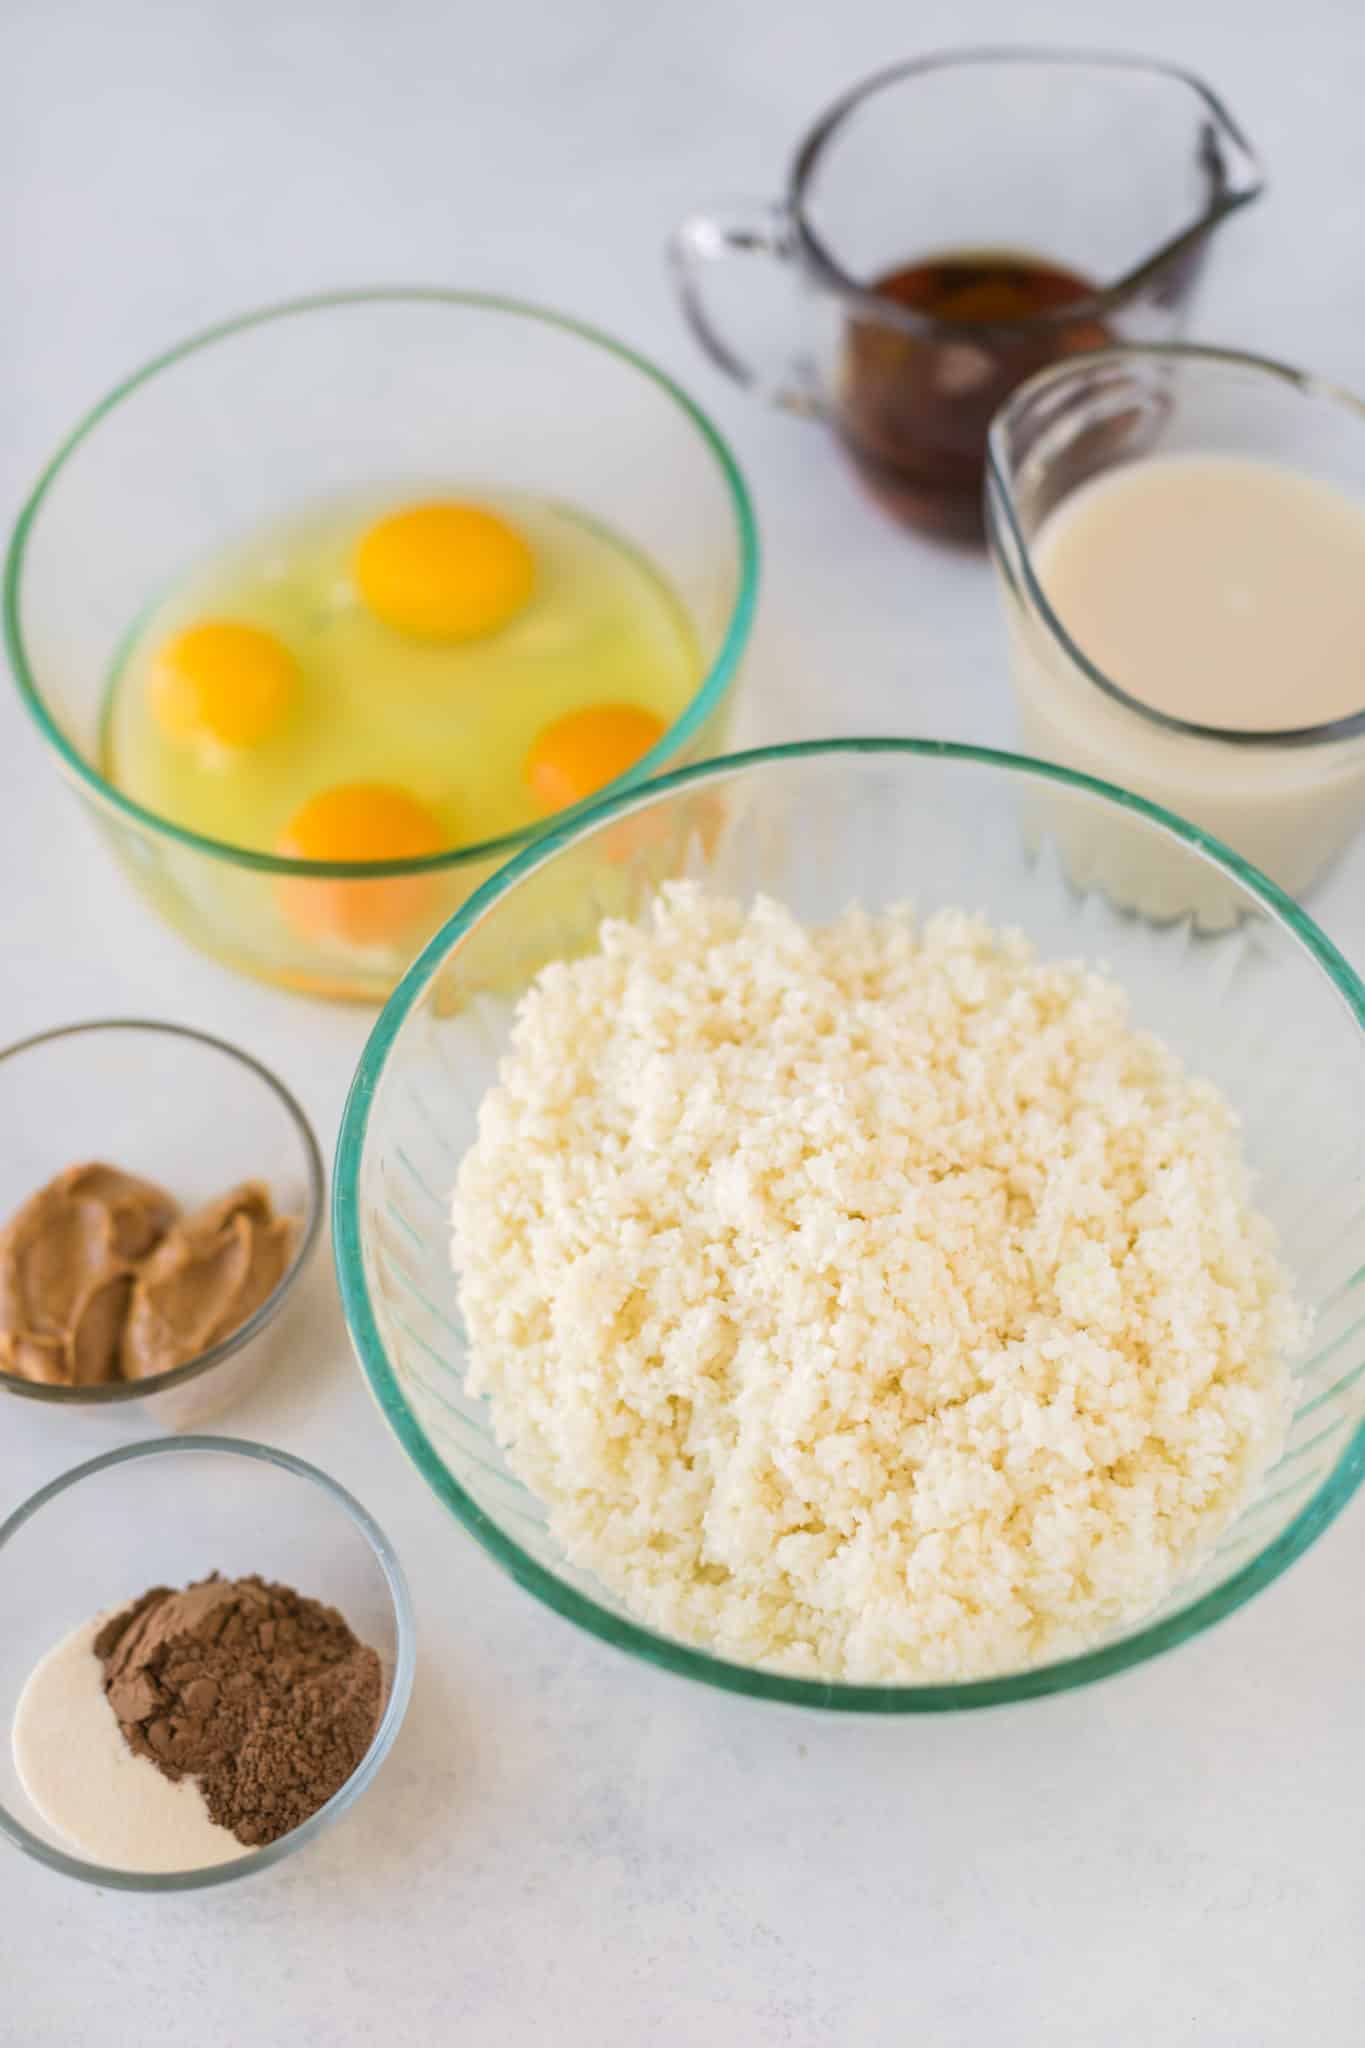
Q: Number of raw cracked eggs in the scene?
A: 4